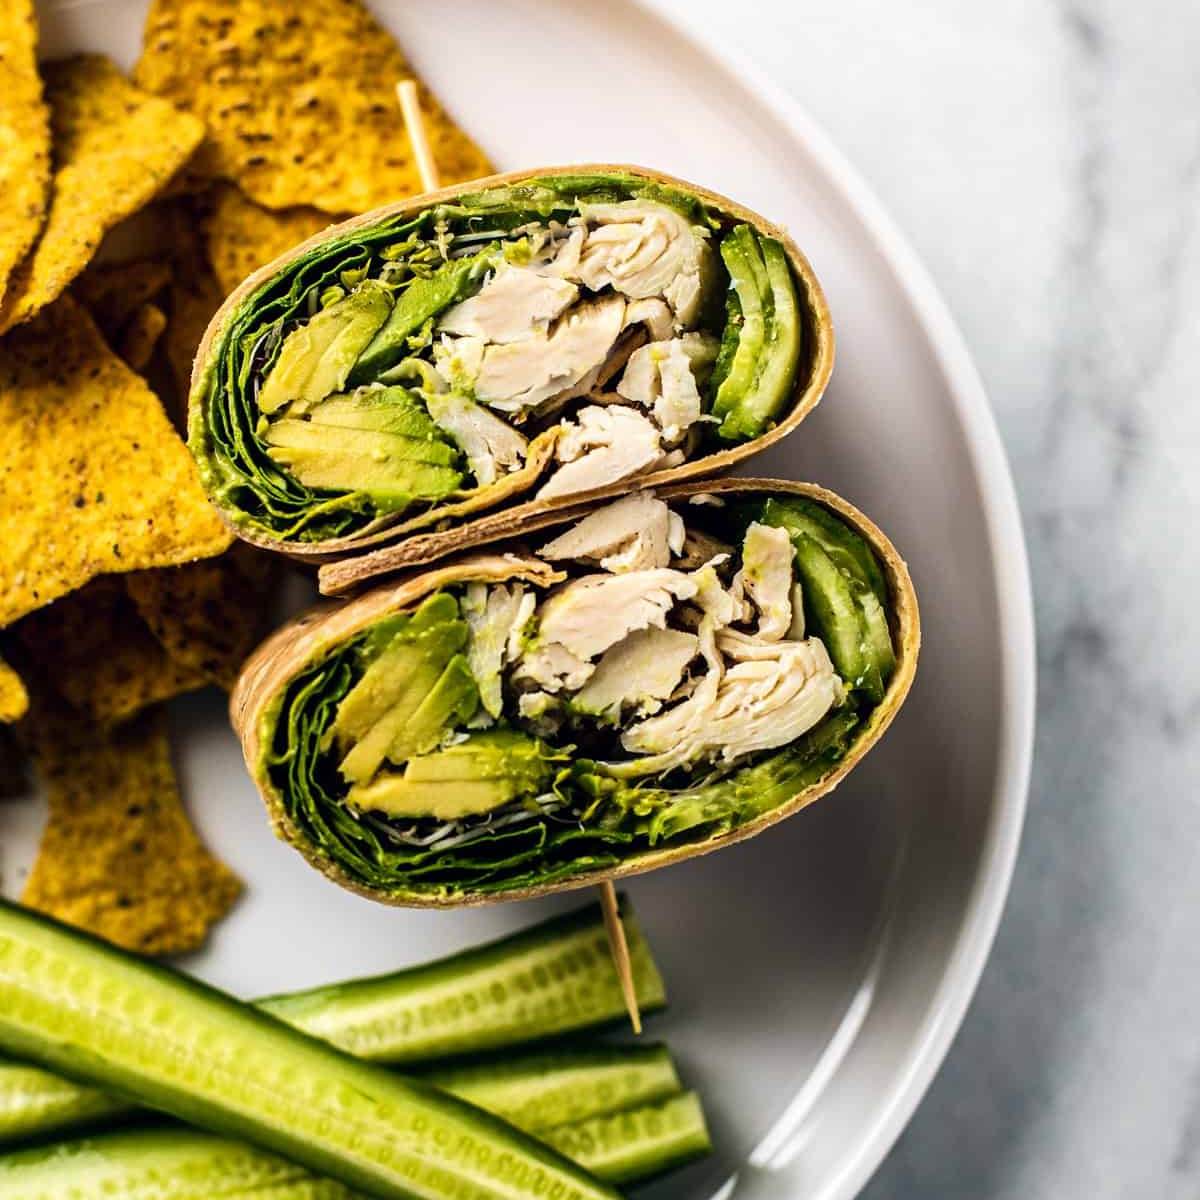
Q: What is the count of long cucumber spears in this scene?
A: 4